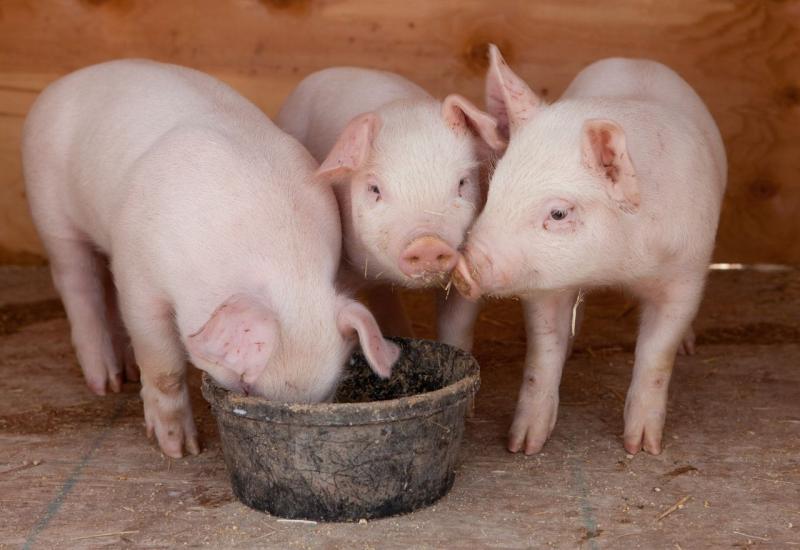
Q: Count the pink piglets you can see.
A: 3